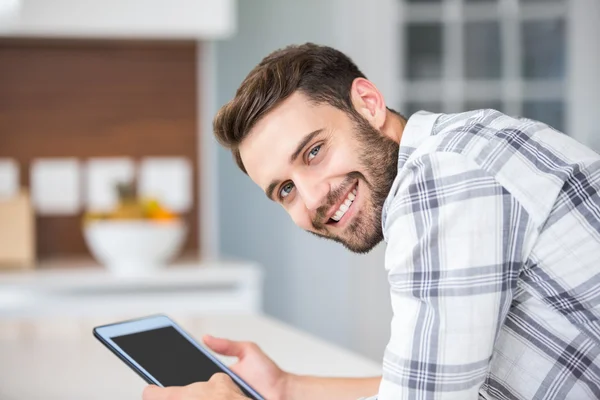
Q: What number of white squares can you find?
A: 4